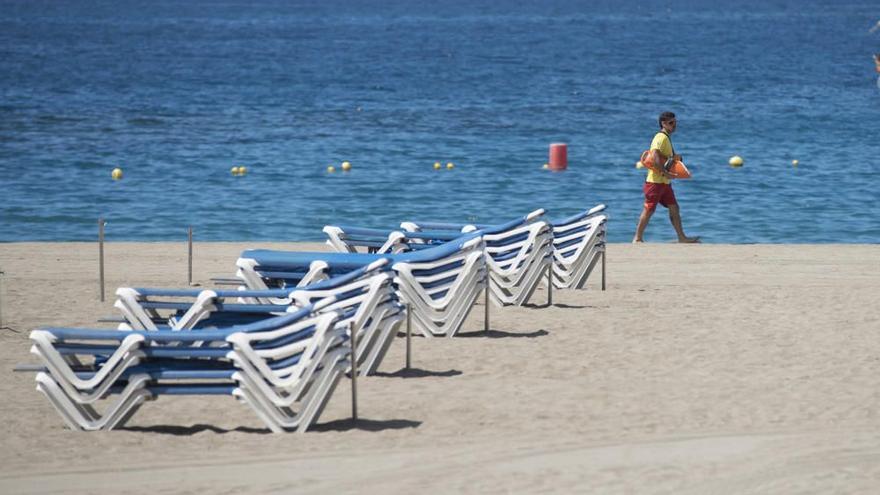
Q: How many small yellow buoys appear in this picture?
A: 11